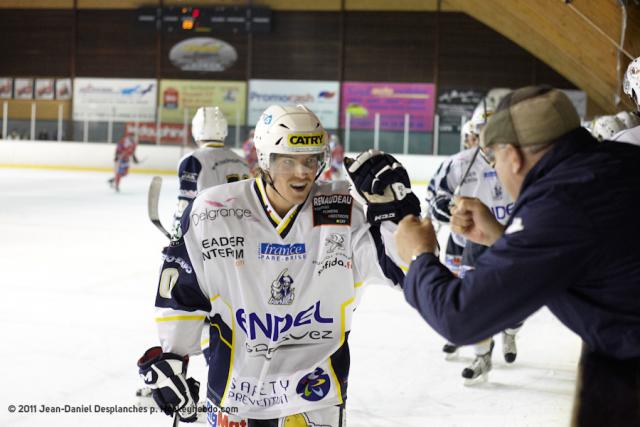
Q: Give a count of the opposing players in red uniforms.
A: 3